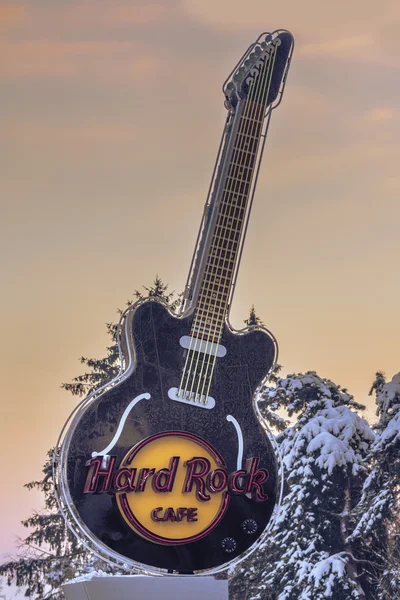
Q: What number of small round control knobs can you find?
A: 2